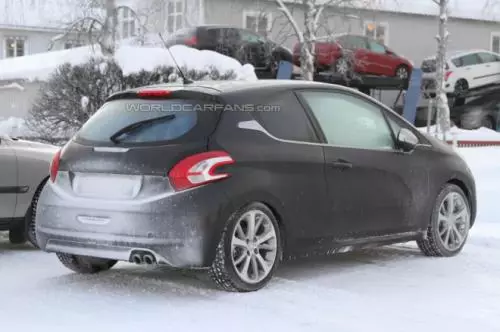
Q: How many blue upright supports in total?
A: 2